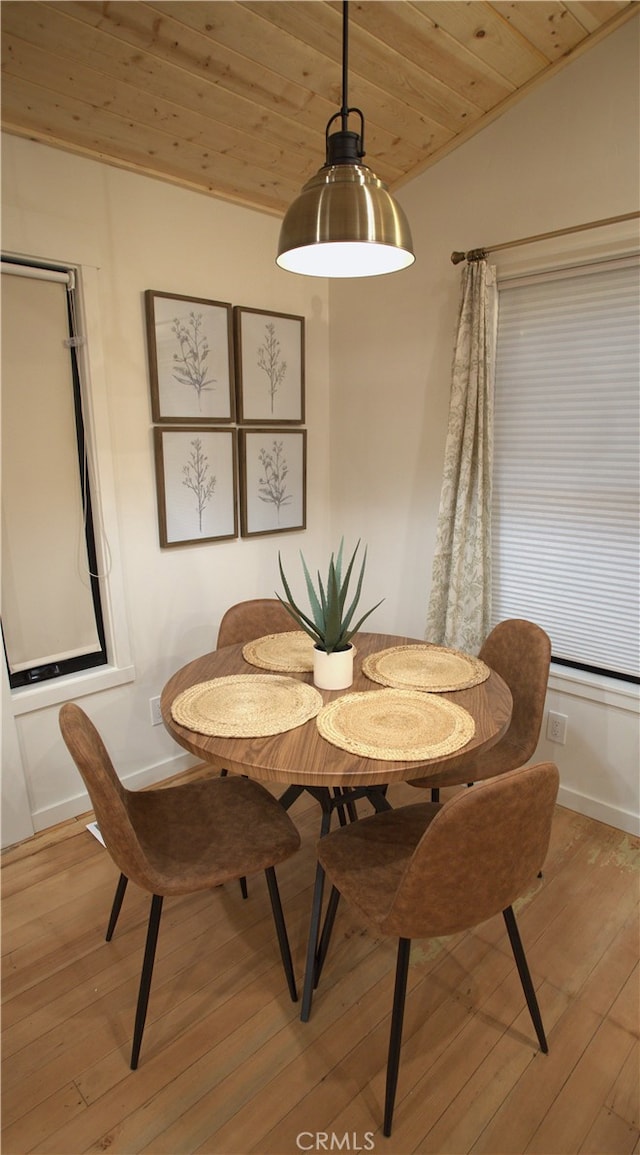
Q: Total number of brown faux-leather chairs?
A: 4